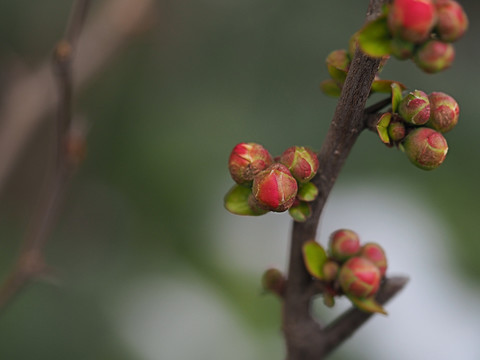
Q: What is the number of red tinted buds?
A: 12